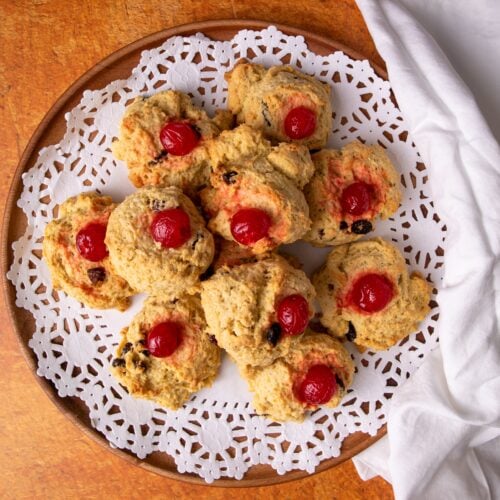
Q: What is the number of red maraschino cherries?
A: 10